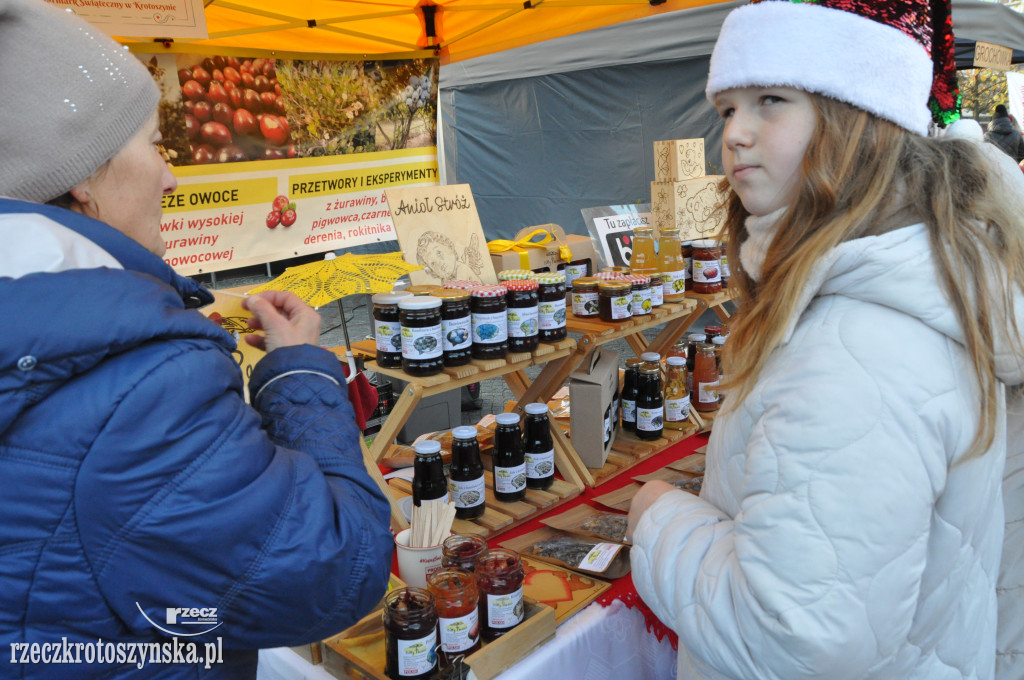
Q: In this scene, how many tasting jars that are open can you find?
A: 4